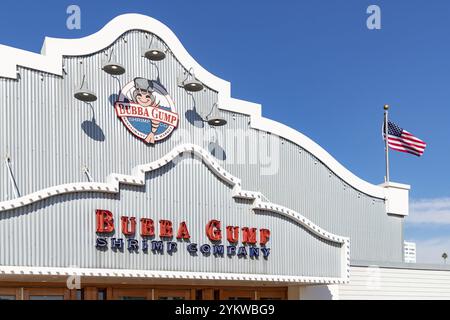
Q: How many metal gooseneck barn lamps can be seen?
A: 5